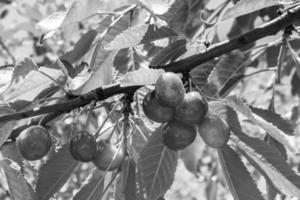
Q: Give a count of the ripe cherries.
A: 8